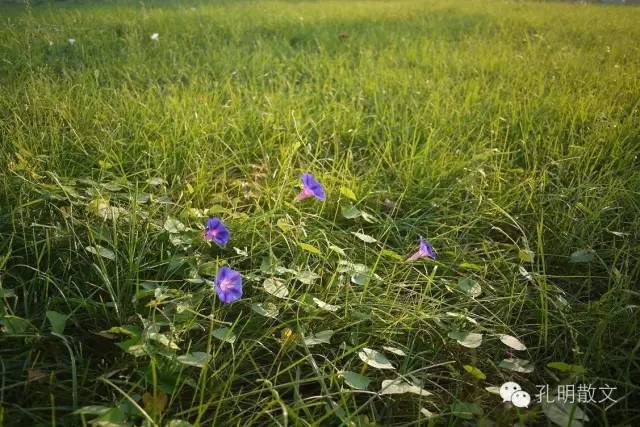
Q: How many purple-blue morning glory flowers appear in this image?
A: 4